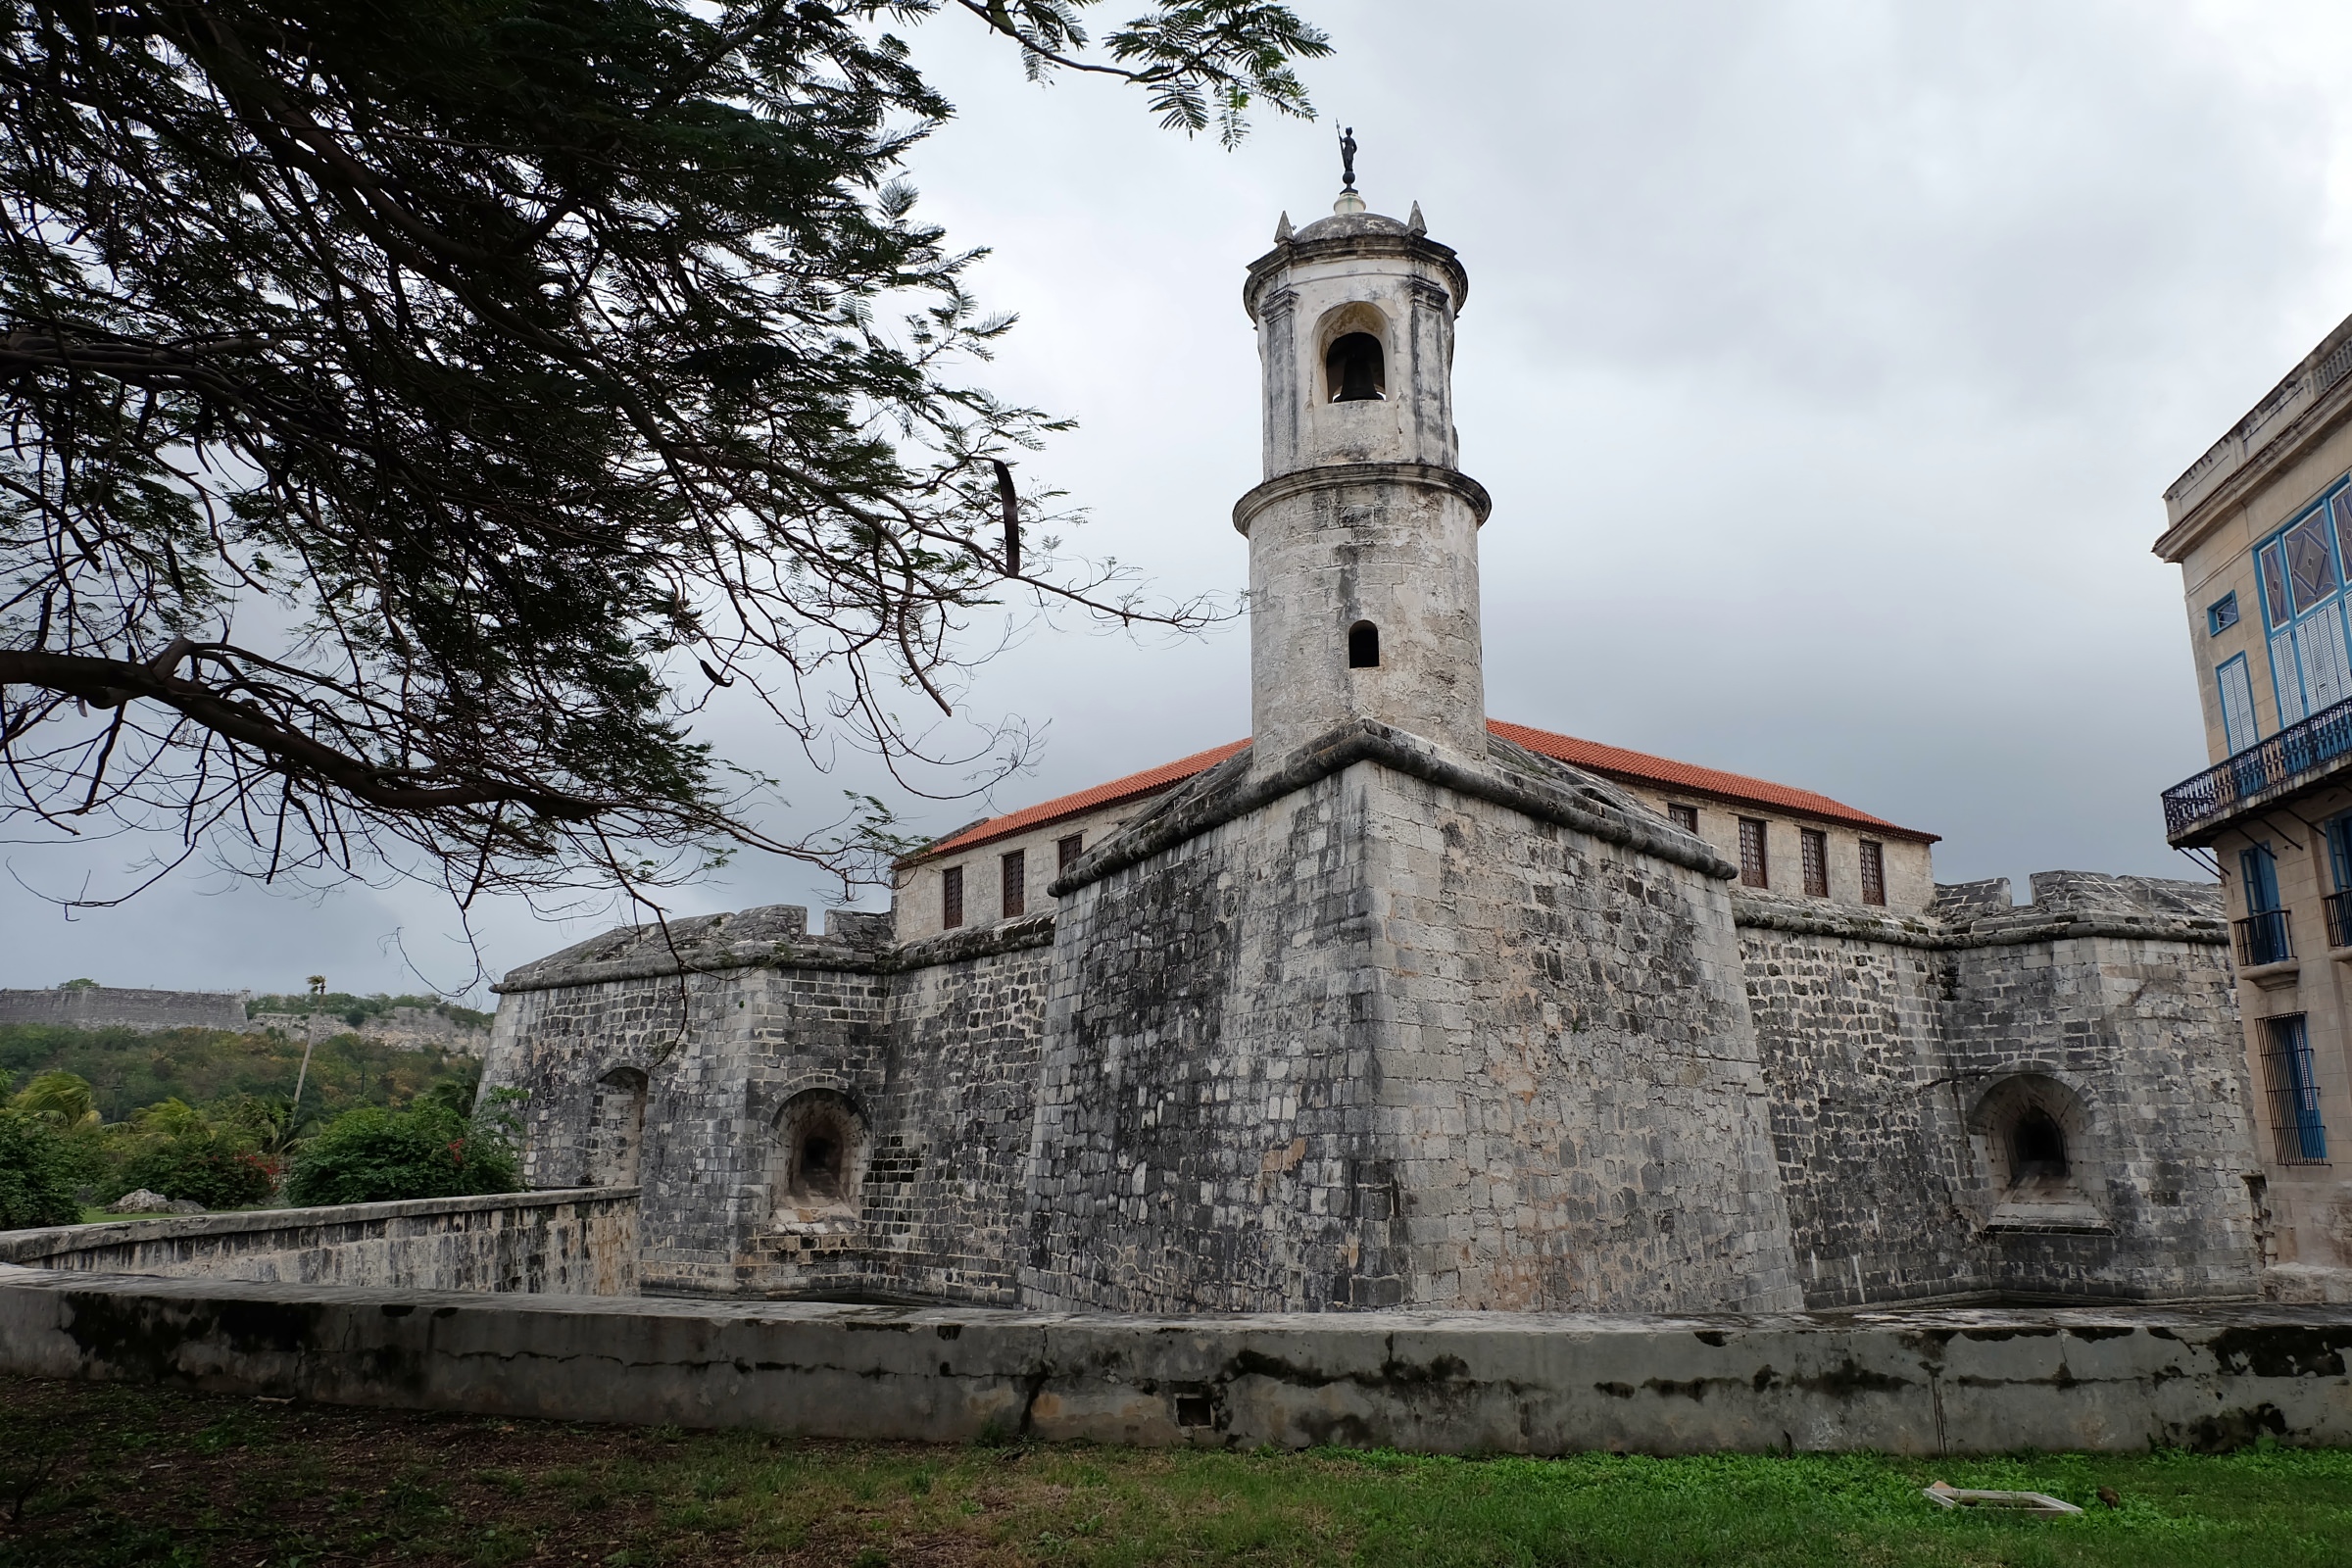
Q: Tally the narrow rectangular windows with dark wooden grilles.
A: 7